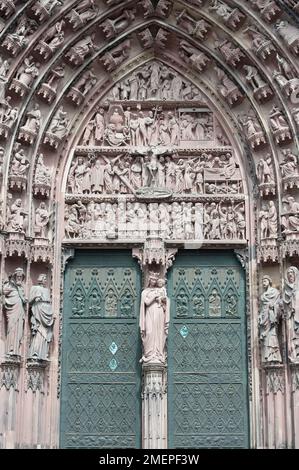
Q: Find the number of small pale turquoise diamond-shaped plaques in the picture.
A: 3